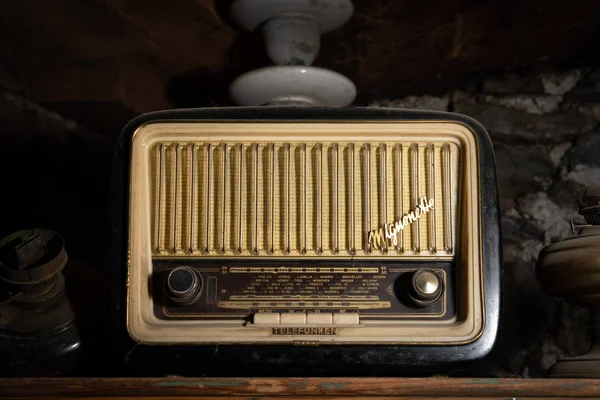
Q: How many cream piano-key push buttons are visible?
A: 4